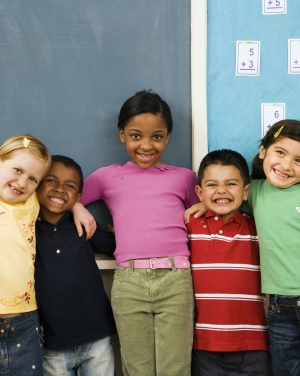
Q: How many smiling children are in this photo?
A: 5